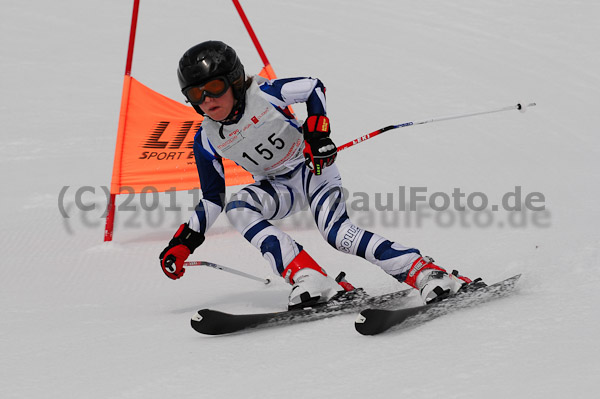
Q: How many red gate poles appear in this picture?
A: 2